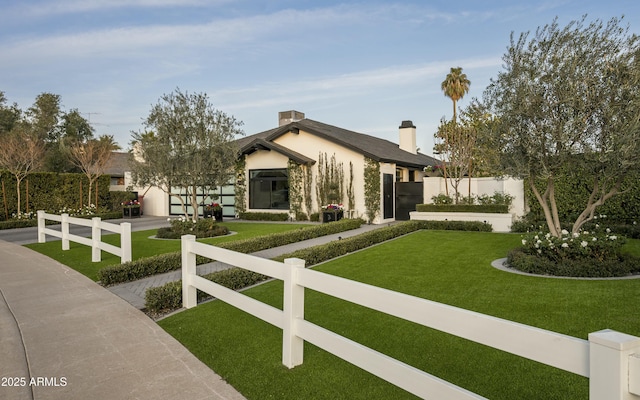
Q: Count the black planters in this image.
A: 3